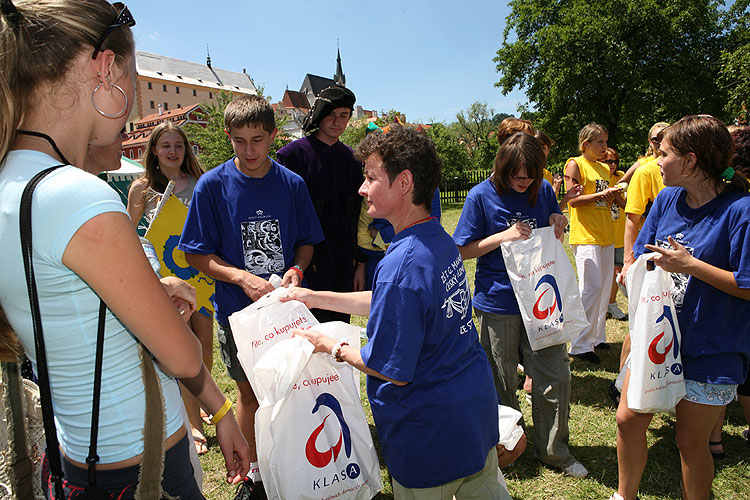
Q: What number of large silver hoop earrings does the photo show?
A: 1